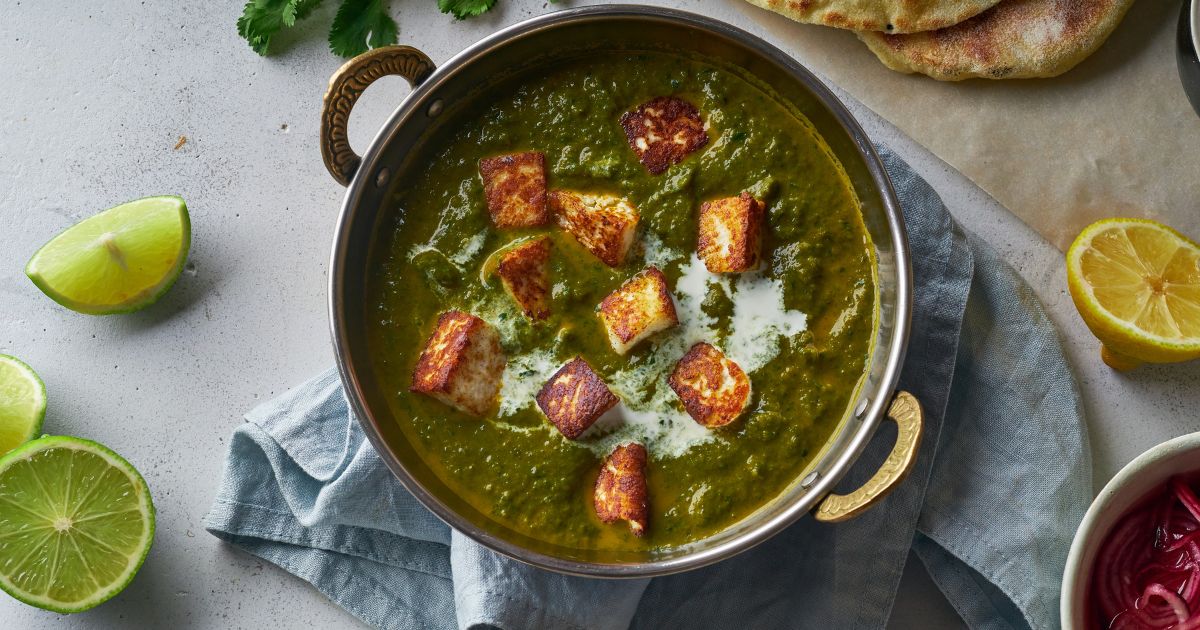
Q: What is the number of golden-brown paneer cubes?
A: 10